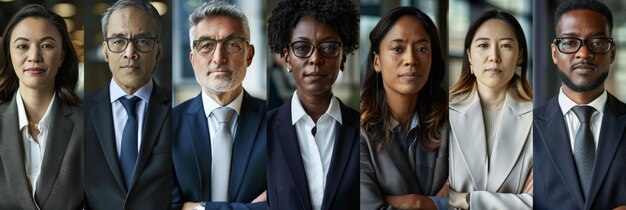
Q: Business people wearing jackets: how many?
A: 7